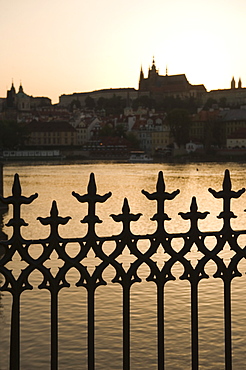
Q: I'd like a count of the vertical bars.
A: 7